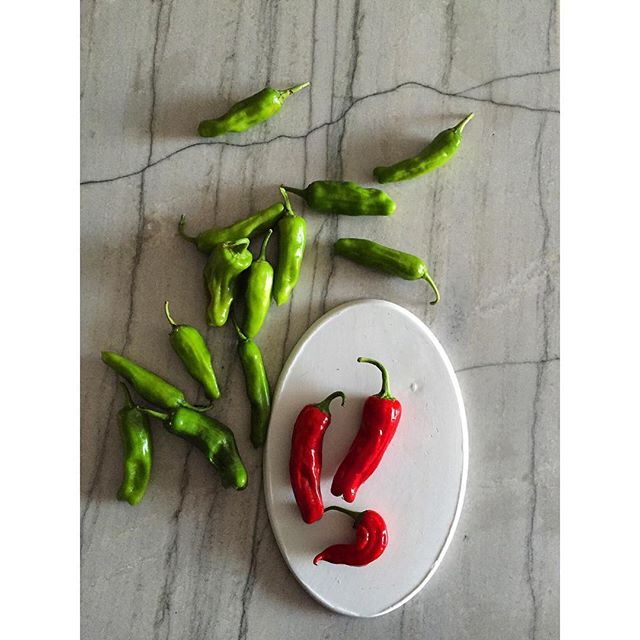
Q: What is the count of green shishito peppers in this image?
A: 13